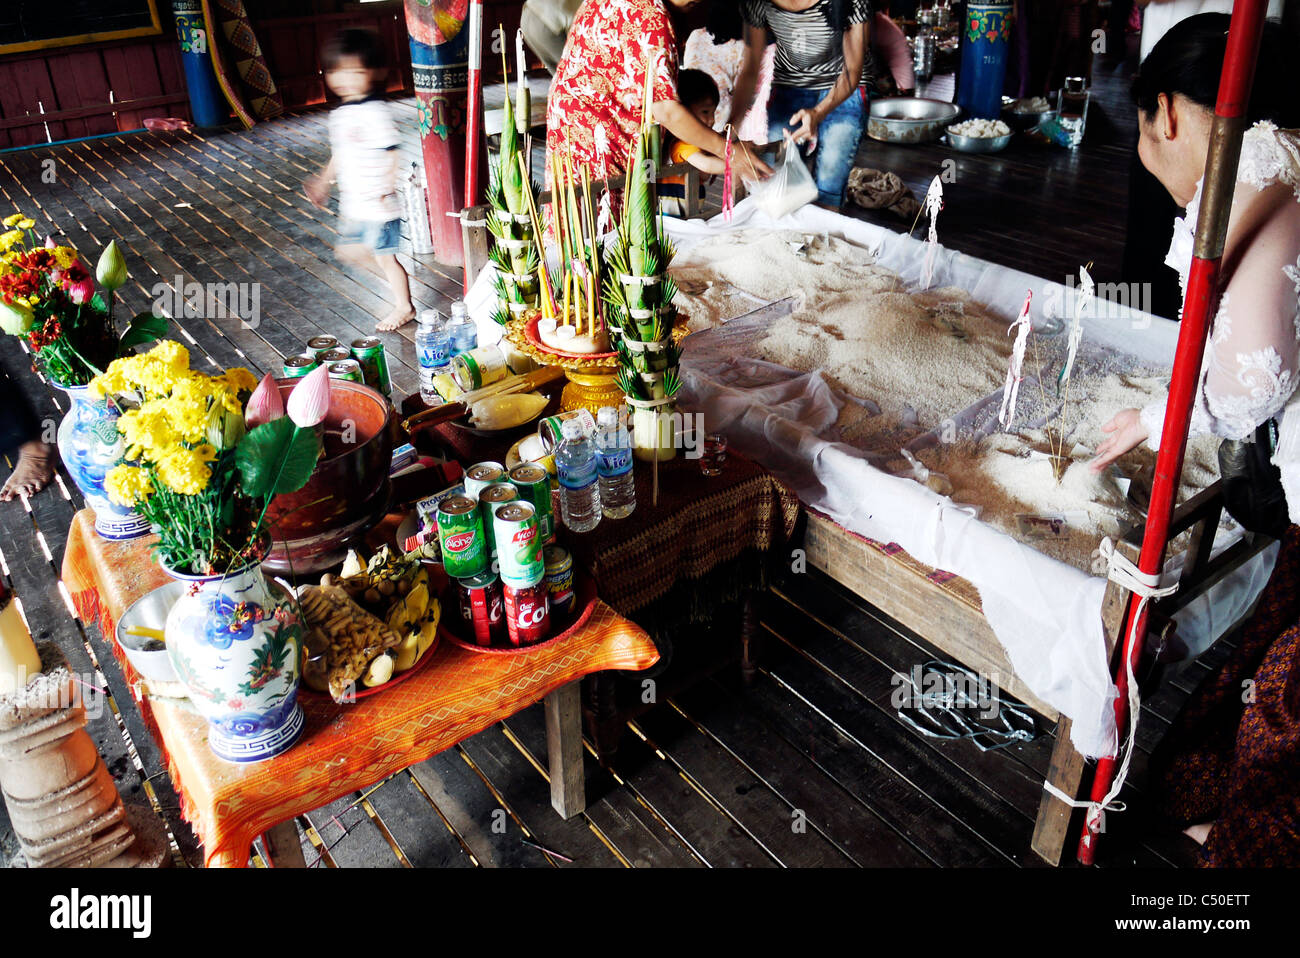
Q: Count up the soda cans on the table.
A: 13